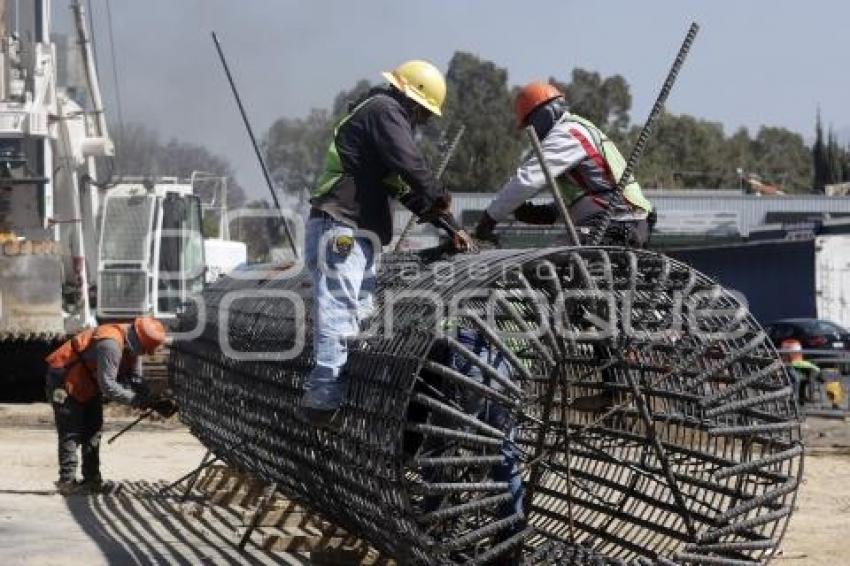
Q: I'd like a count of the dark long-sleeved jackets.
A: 1